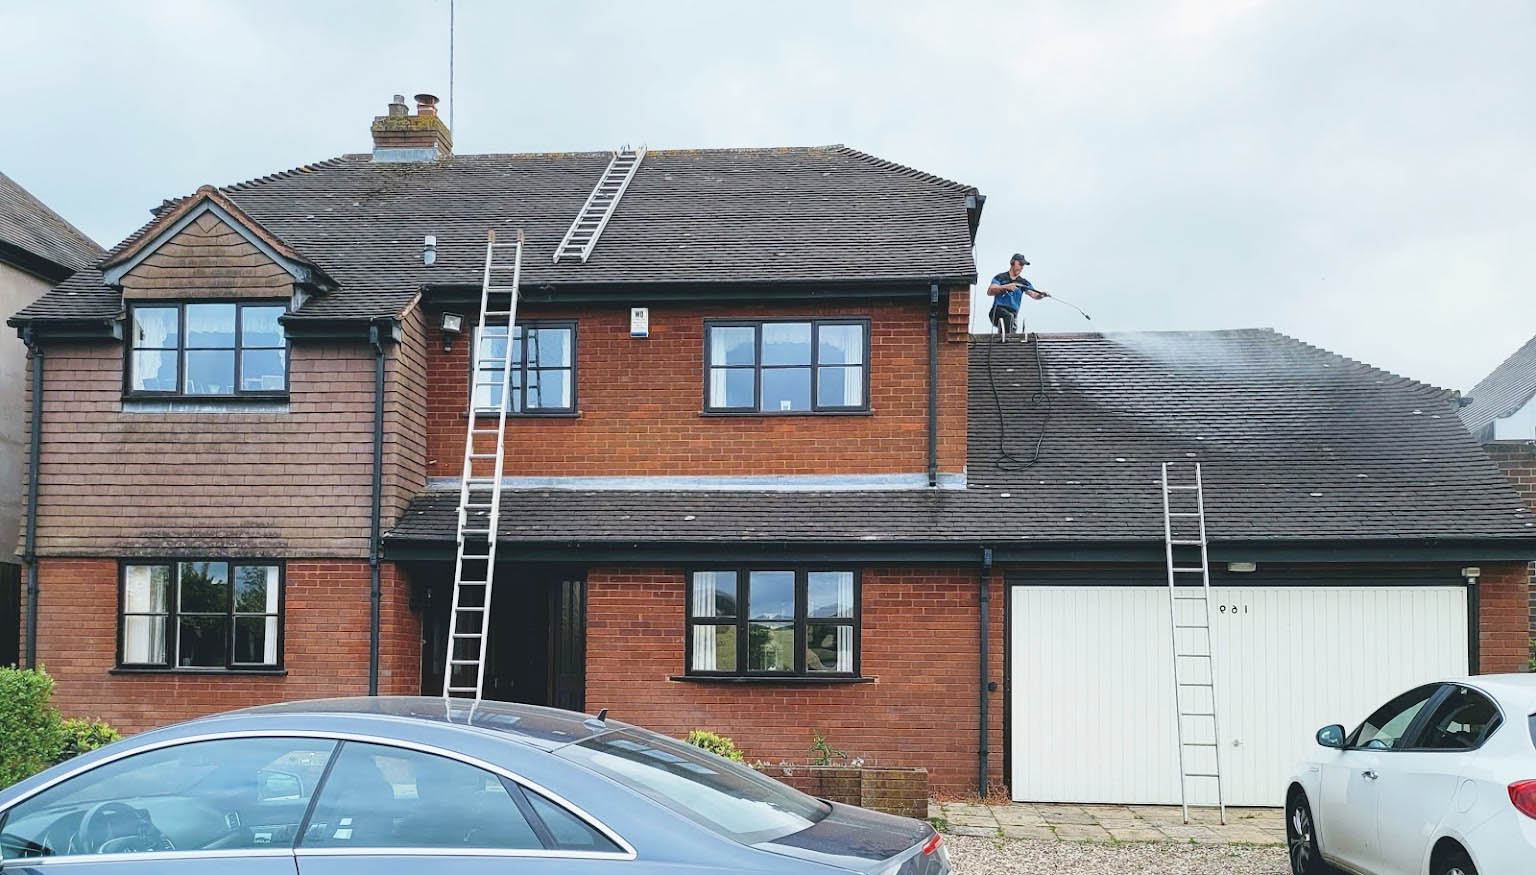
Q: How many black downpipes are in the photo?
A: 4